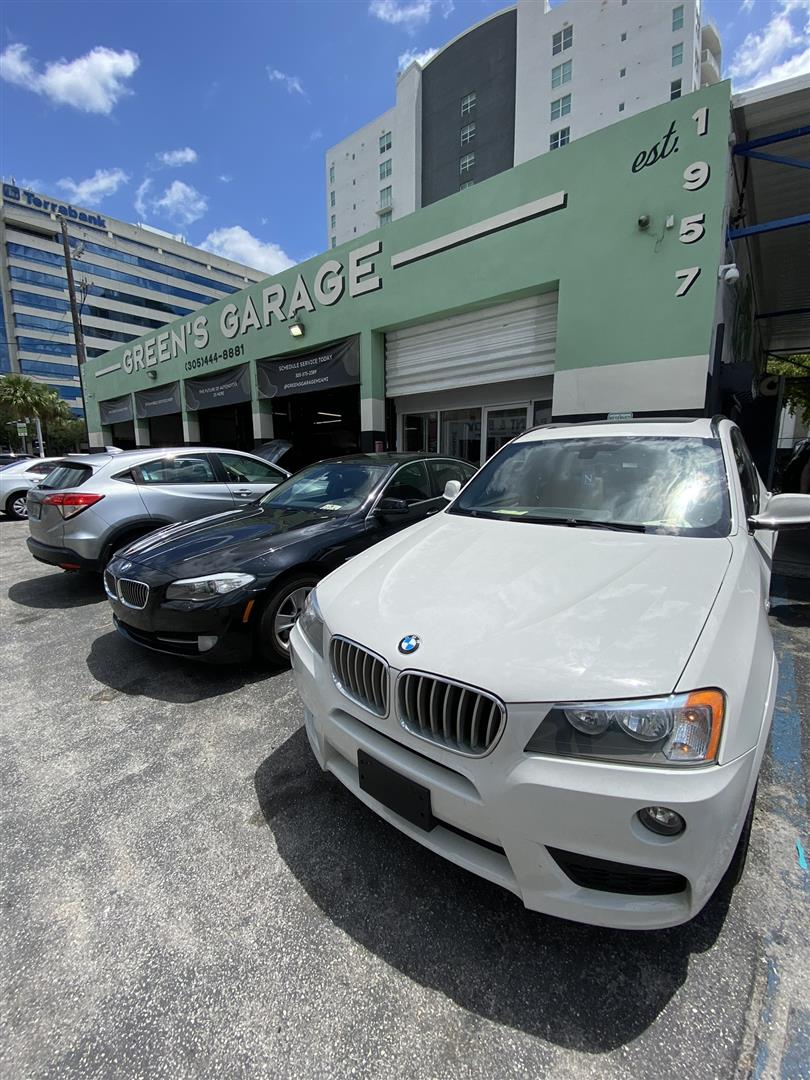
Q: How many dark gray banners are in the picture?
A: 4